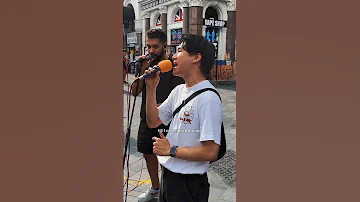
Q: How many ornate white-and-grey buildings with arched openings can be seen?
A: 1